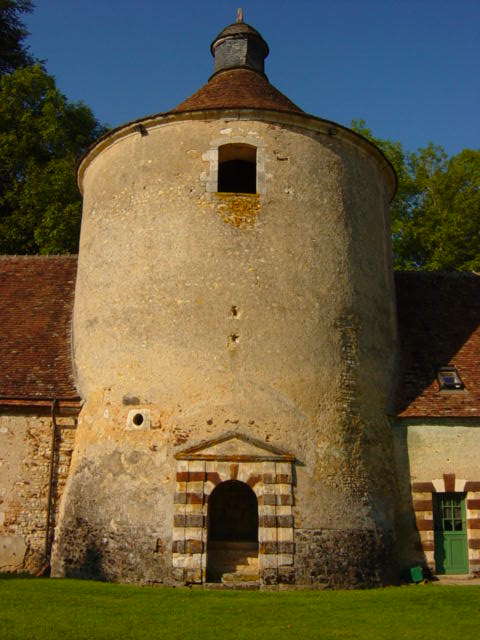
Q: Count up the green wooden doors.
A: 1